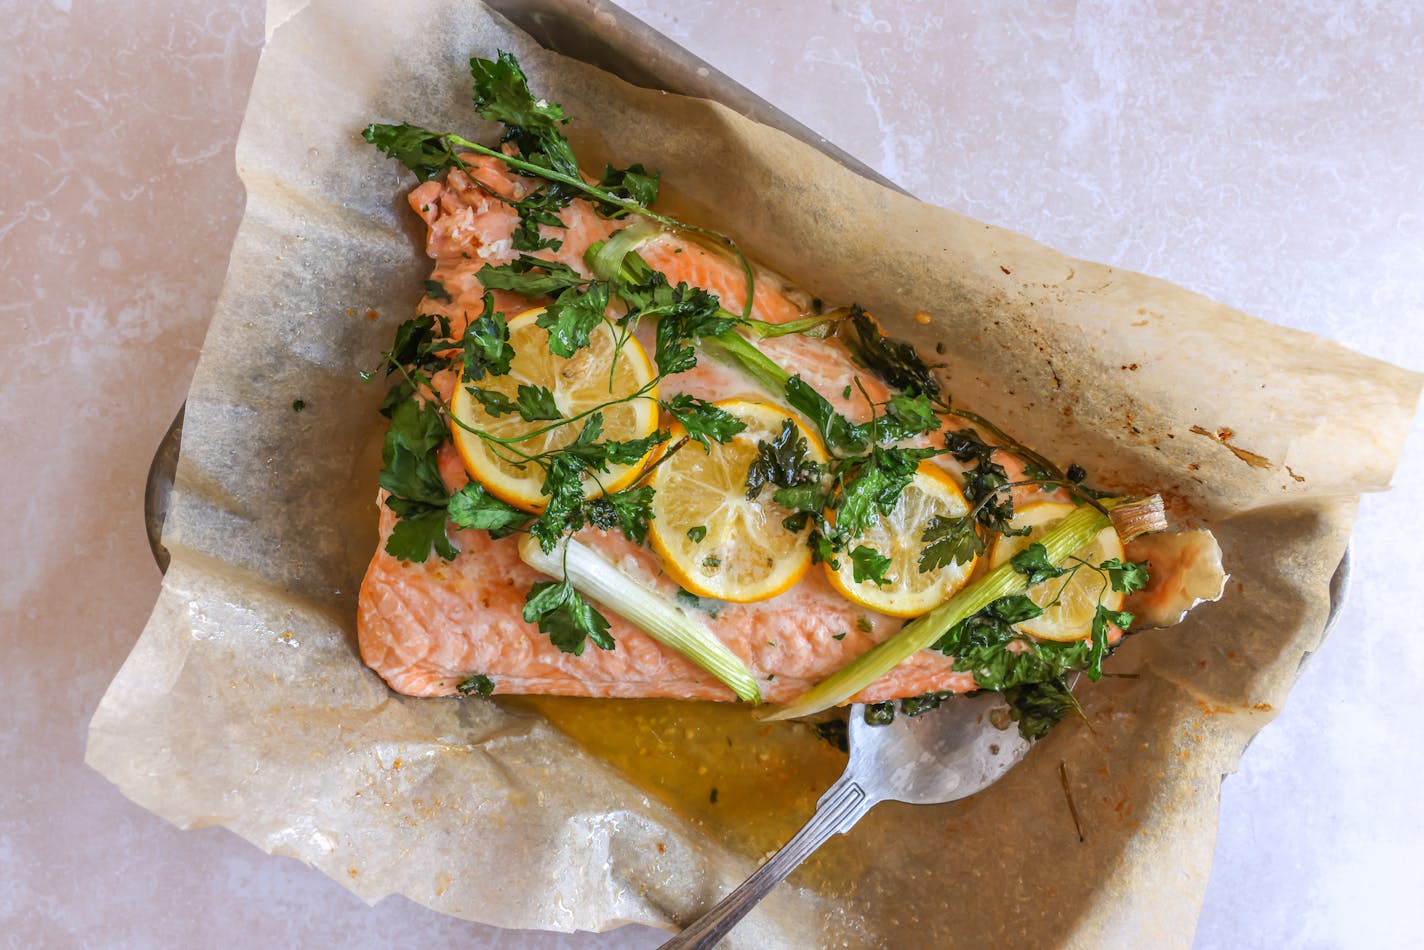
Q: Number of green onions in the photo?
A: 3